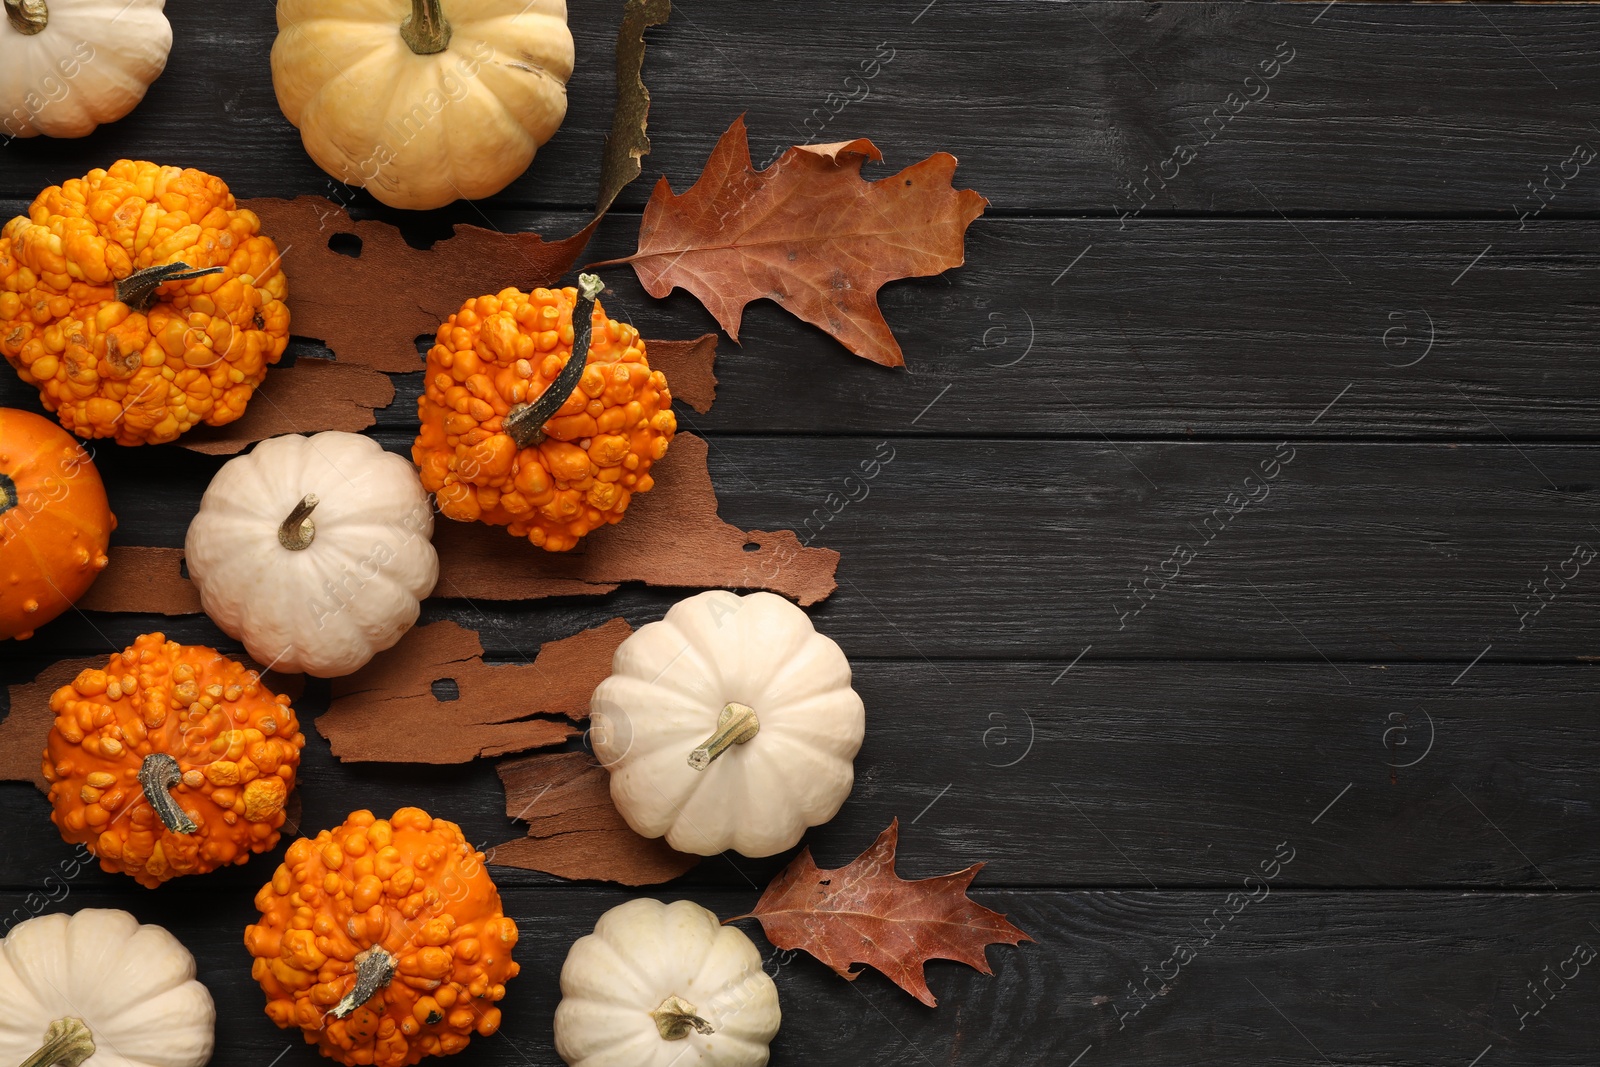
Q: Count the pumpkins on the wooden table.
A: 11